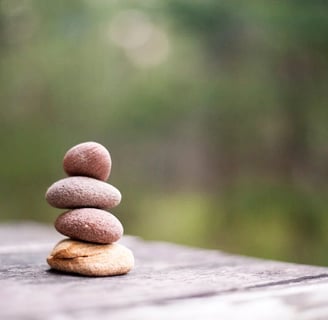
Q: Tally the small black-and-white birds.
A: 0